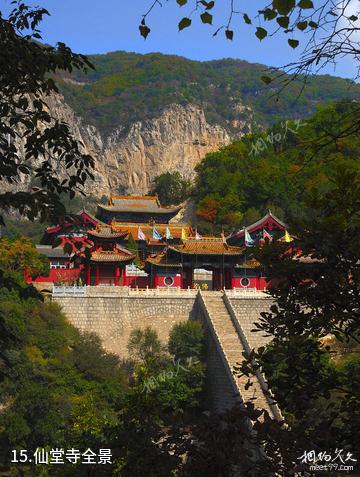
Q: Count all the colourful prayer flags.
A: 8